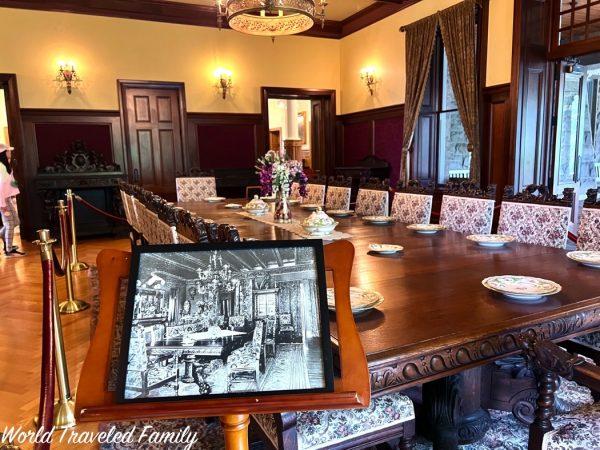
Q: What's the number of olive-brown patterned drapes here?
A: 2